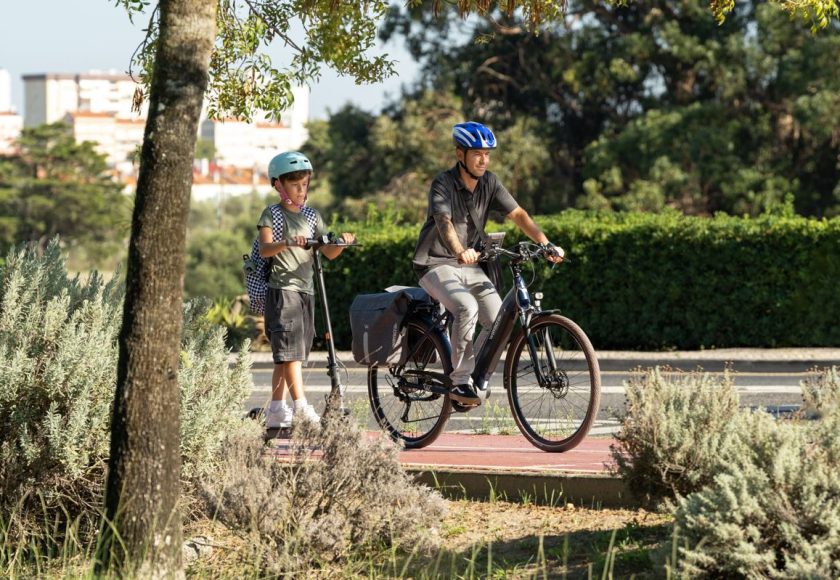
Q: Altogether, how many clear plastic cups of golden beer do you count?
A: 0